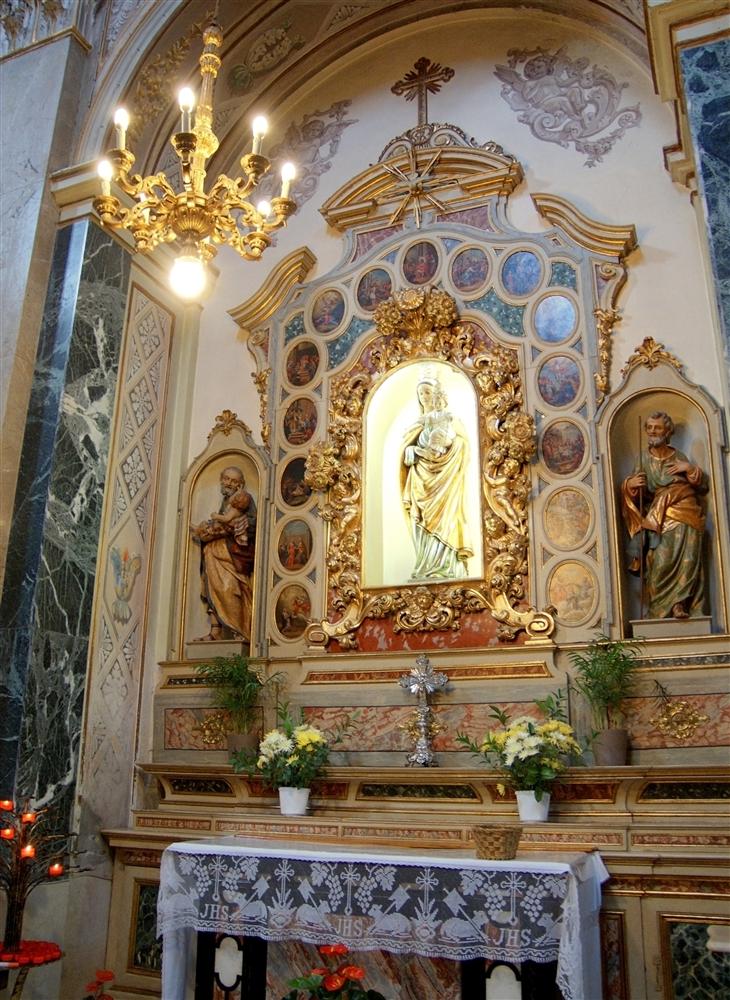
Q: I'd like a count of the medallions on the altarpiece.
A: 15